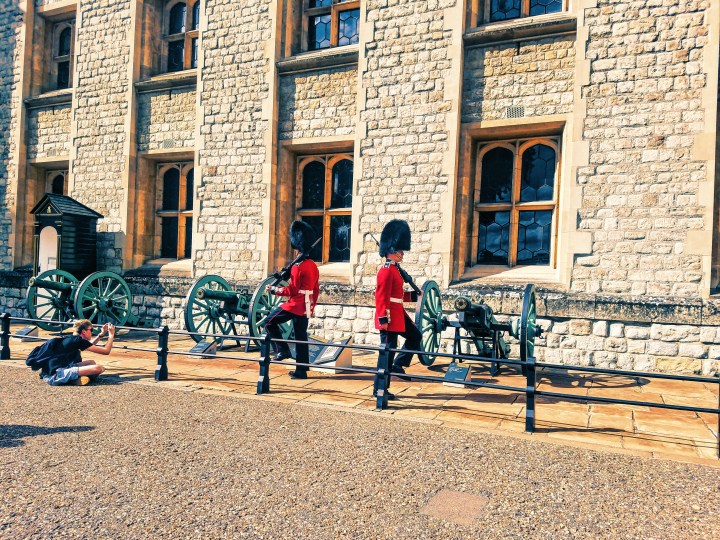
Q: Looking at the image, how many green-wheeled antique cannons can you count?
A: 3